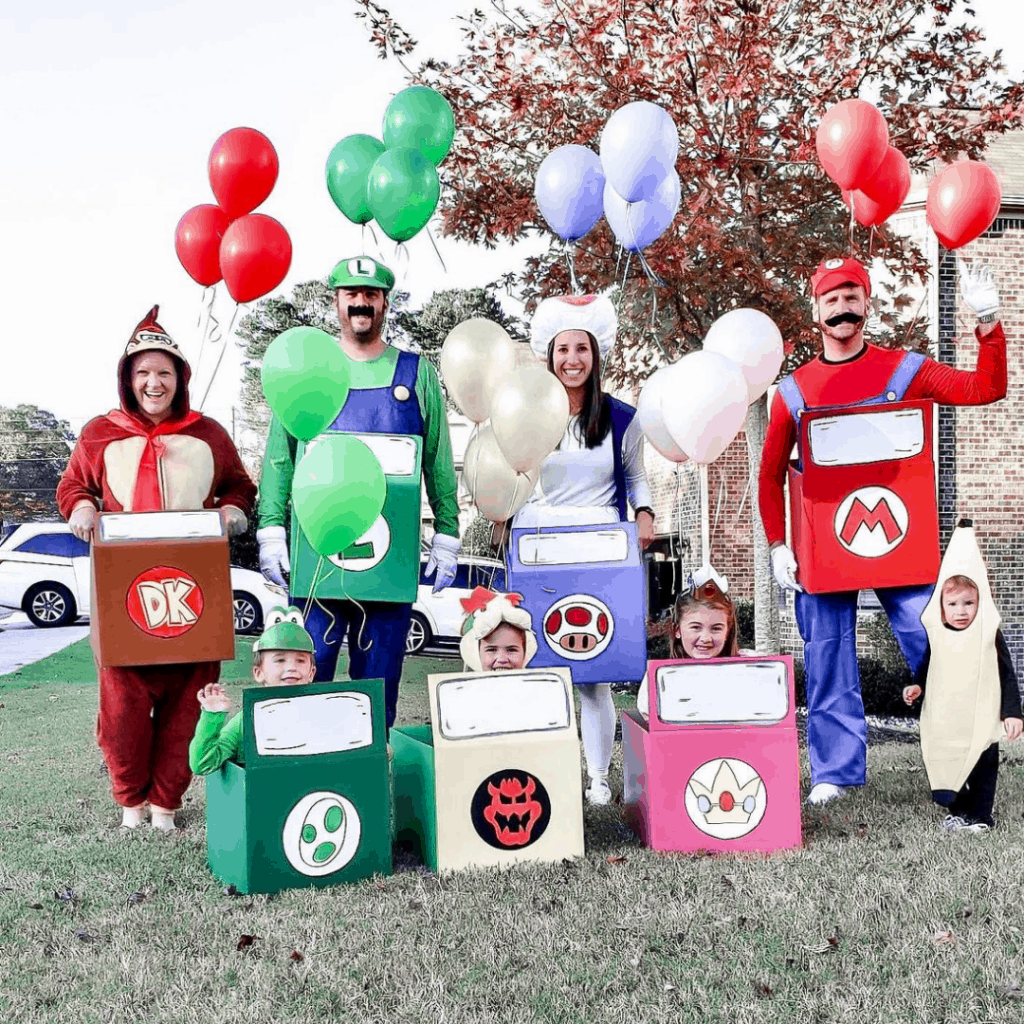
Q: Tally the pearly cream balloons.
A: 3